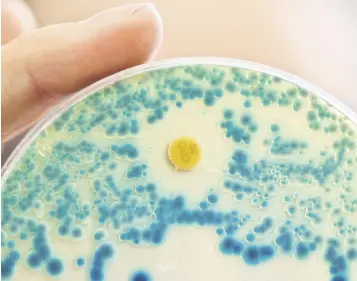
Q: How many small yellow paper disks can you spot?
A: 1